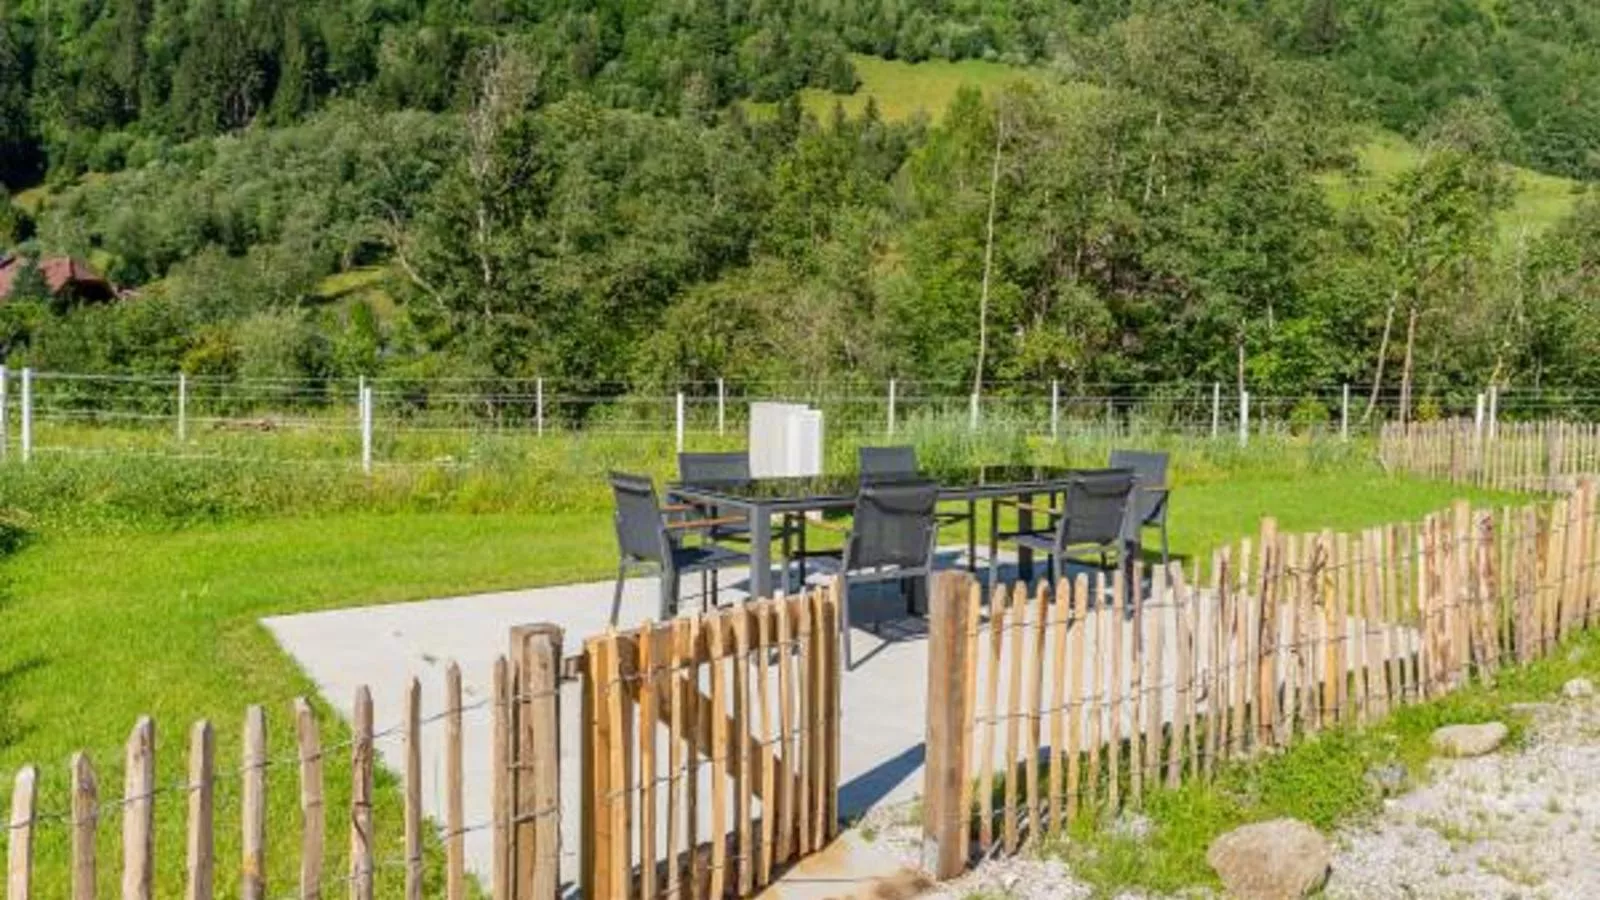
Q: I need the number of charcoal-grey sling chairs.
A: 6